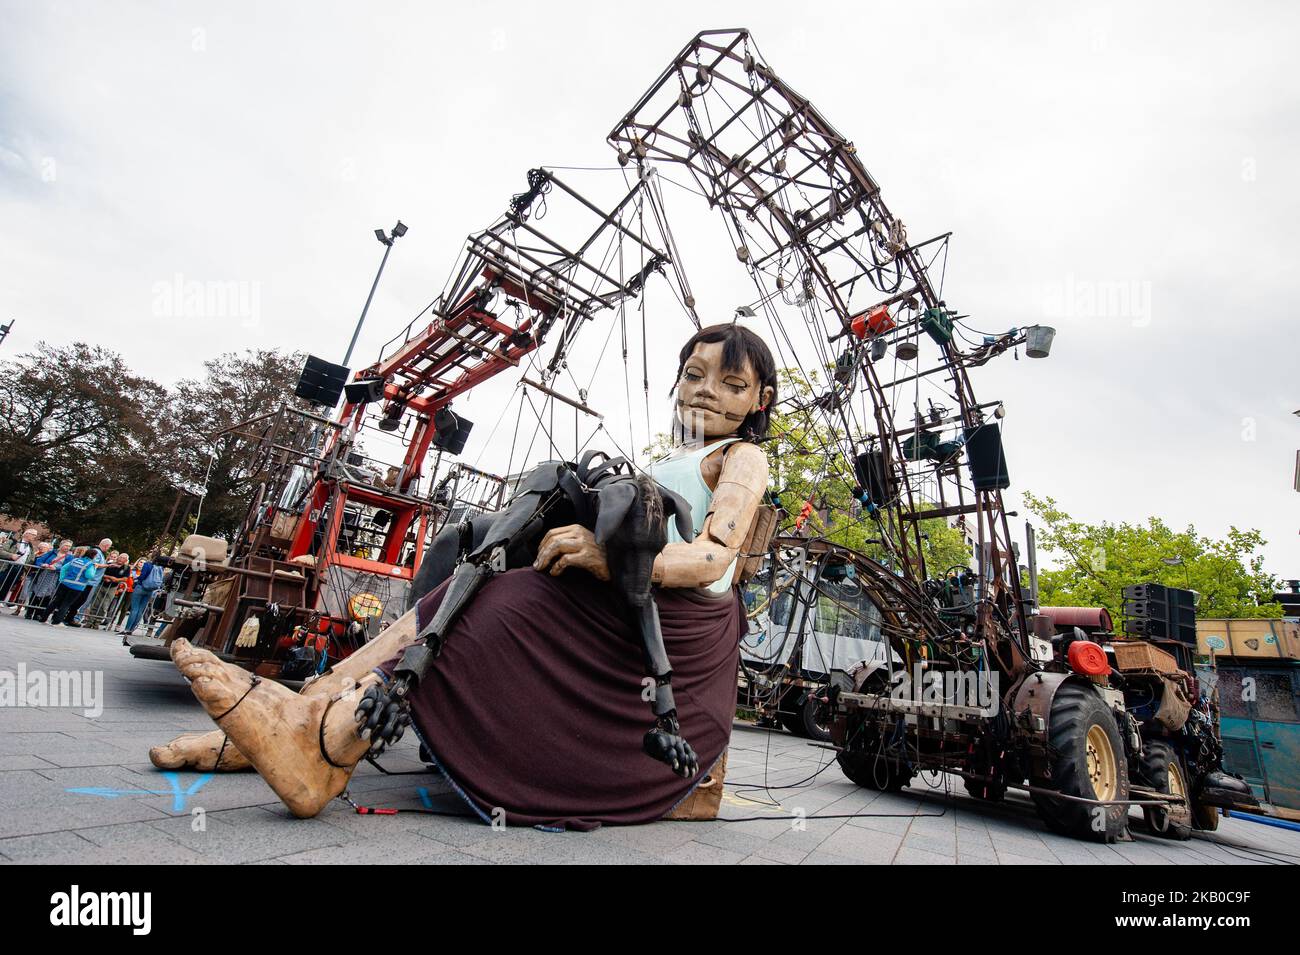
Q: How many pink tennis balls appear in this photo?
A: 0